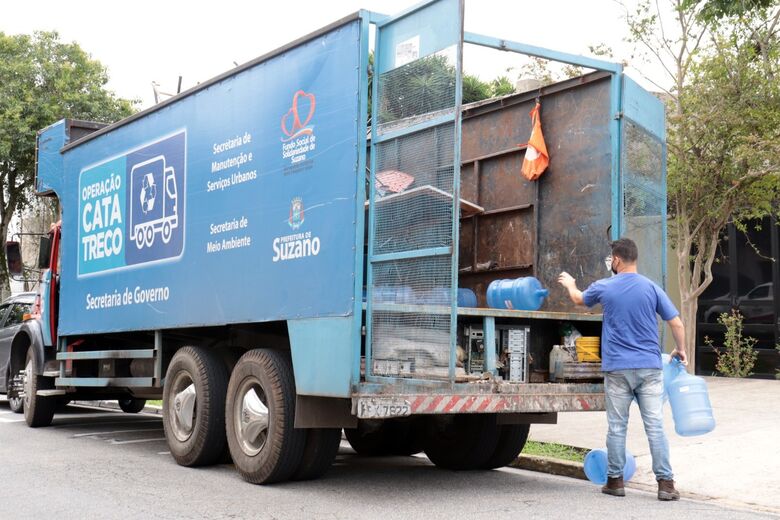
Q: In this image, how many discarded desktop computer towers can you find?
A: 2